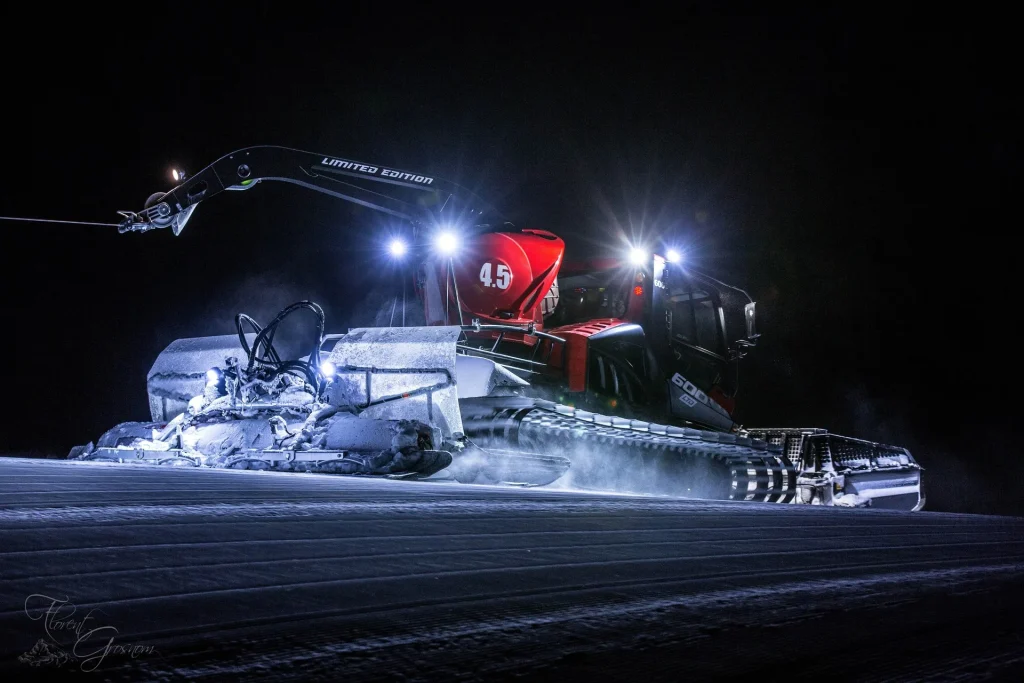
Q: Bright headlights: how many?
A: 4